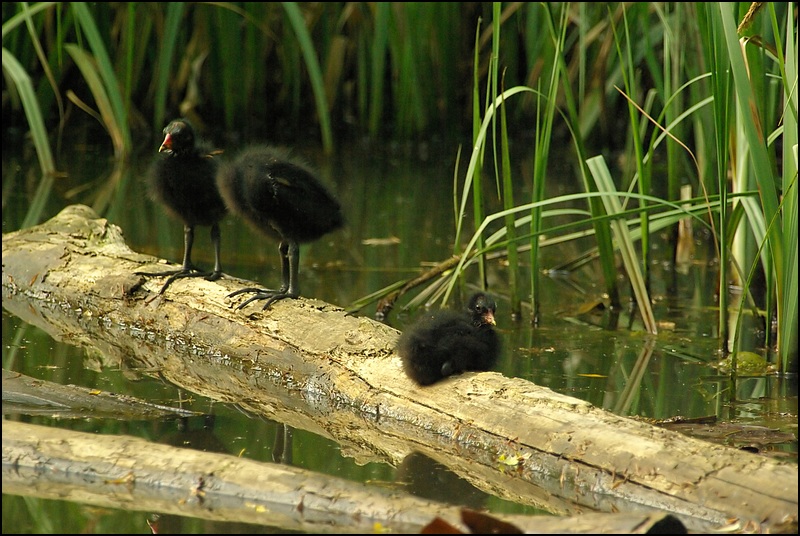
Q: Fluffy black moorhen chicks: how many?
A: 3